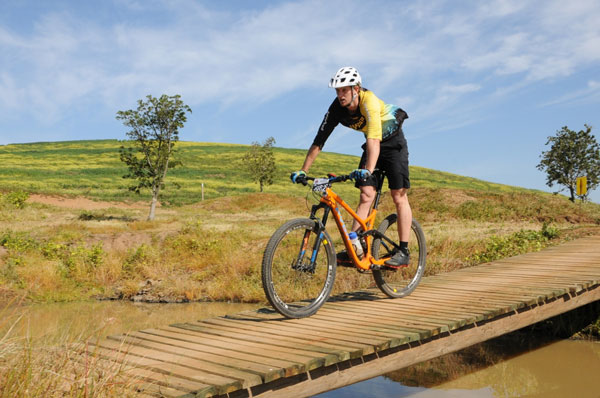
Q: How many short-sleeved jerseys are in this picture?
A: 1